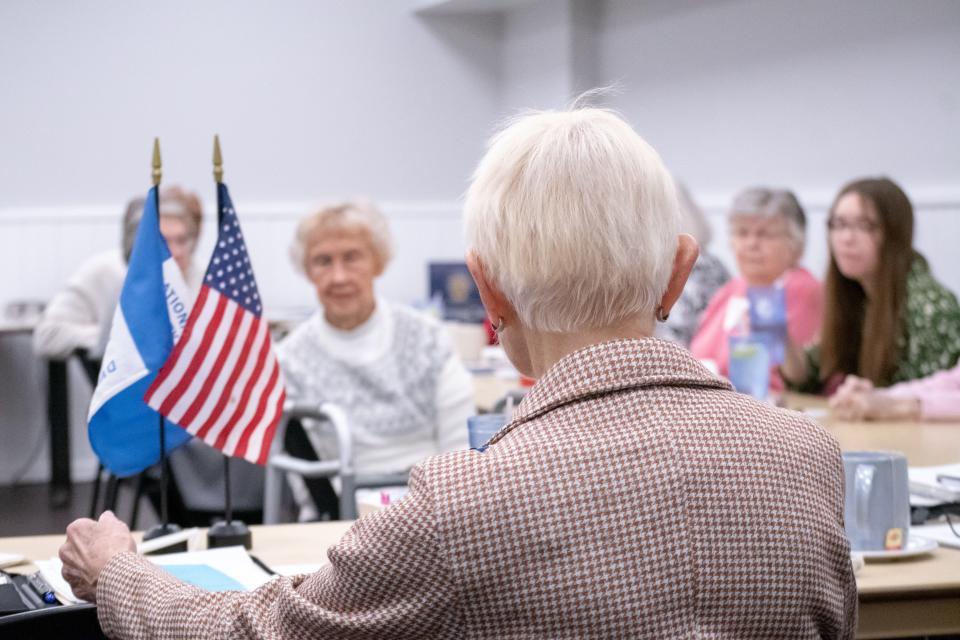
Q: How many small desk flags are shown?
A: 2